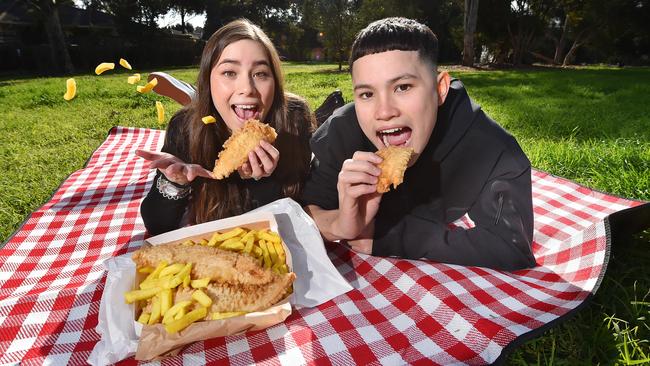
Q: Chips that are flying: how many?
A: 7